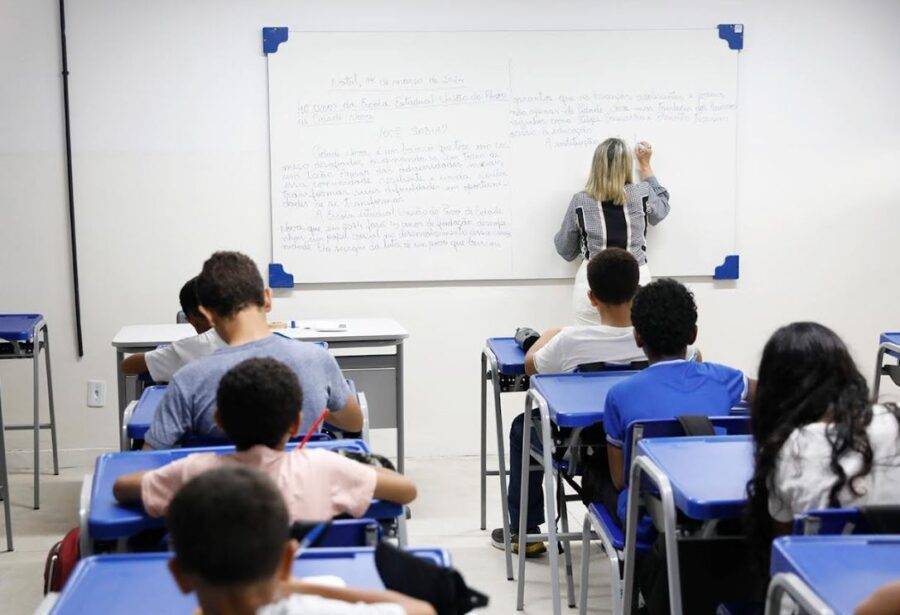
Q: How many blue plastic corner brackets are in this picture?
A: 4